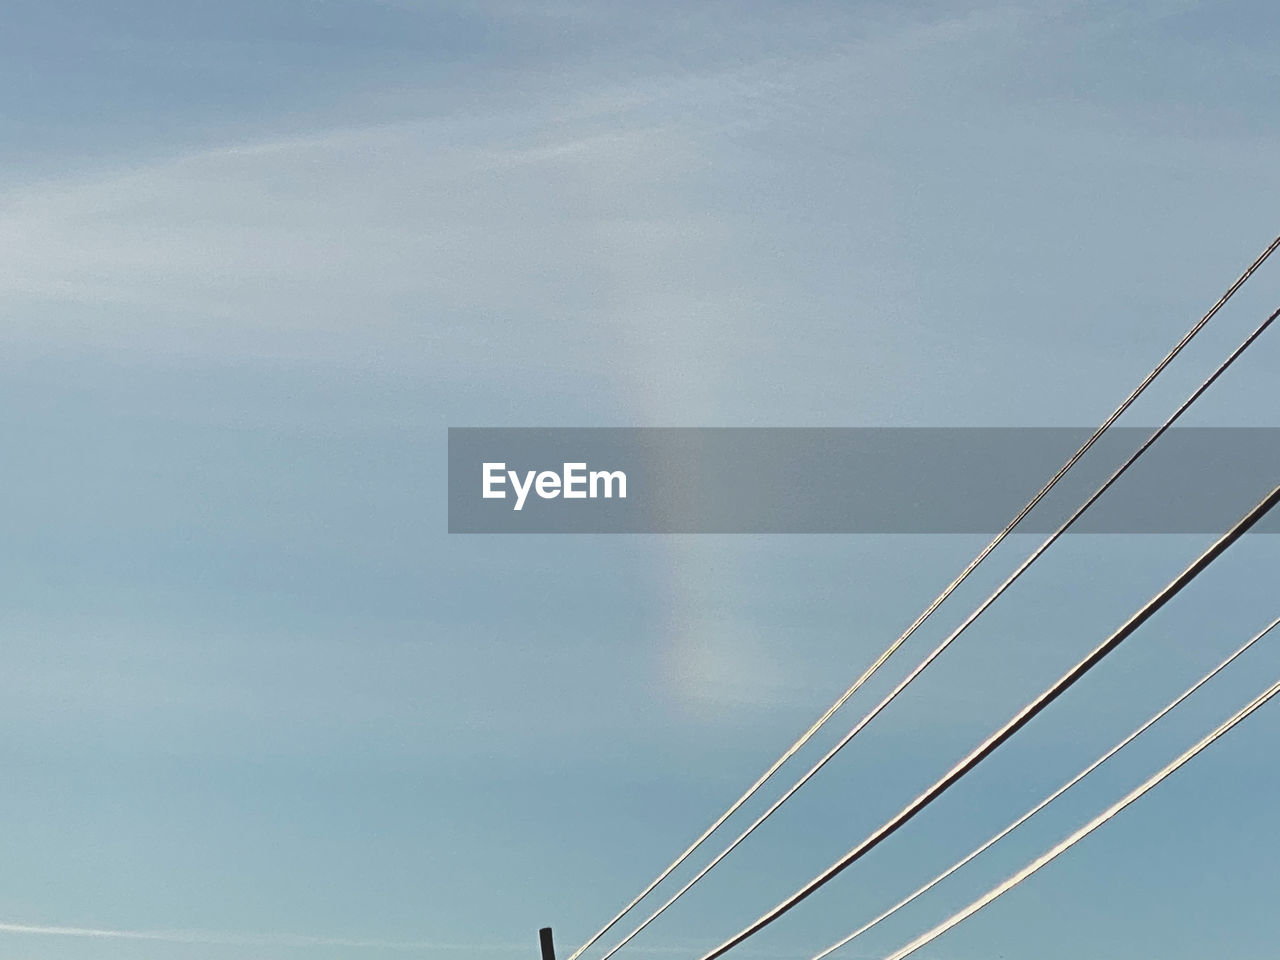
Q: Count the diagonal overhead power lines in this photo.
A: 5